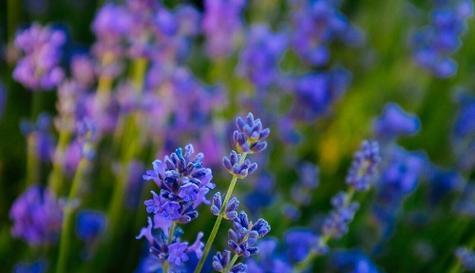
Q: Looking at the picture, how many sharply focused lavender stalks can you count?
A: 3